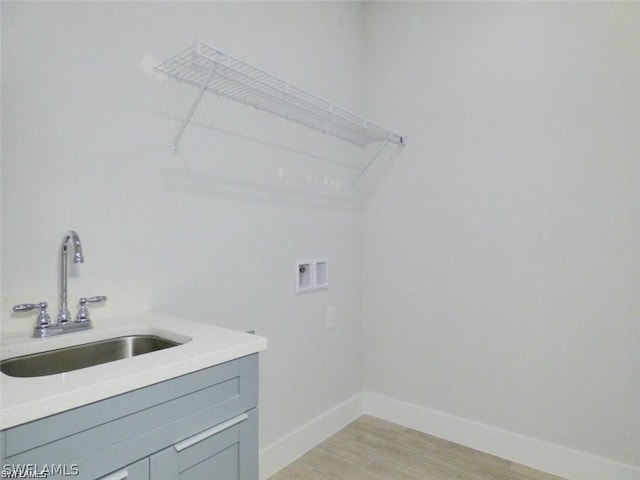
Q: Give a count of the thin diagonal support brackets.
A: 2